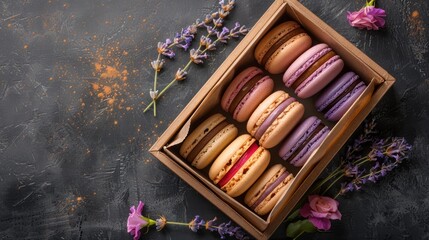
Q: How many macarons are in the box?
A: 9